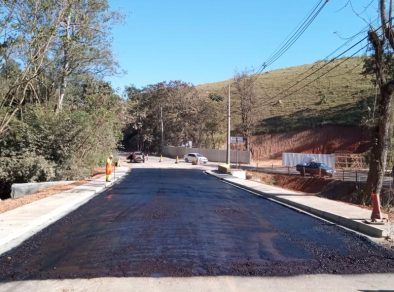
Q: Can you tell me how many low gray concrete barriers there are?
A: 1